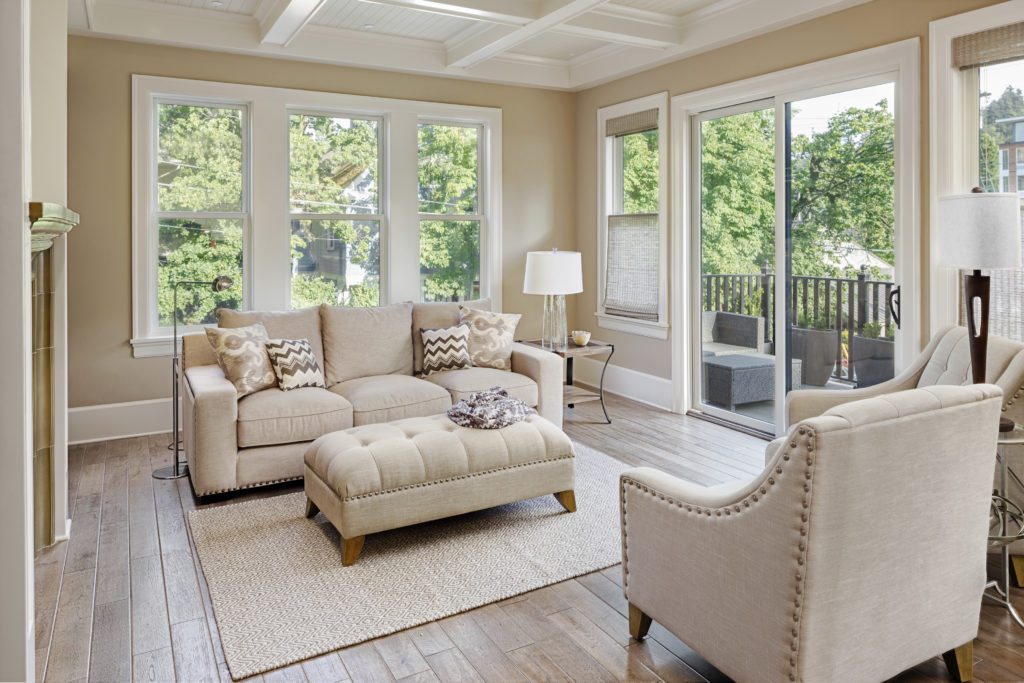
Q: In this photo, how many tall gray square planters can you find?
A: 2